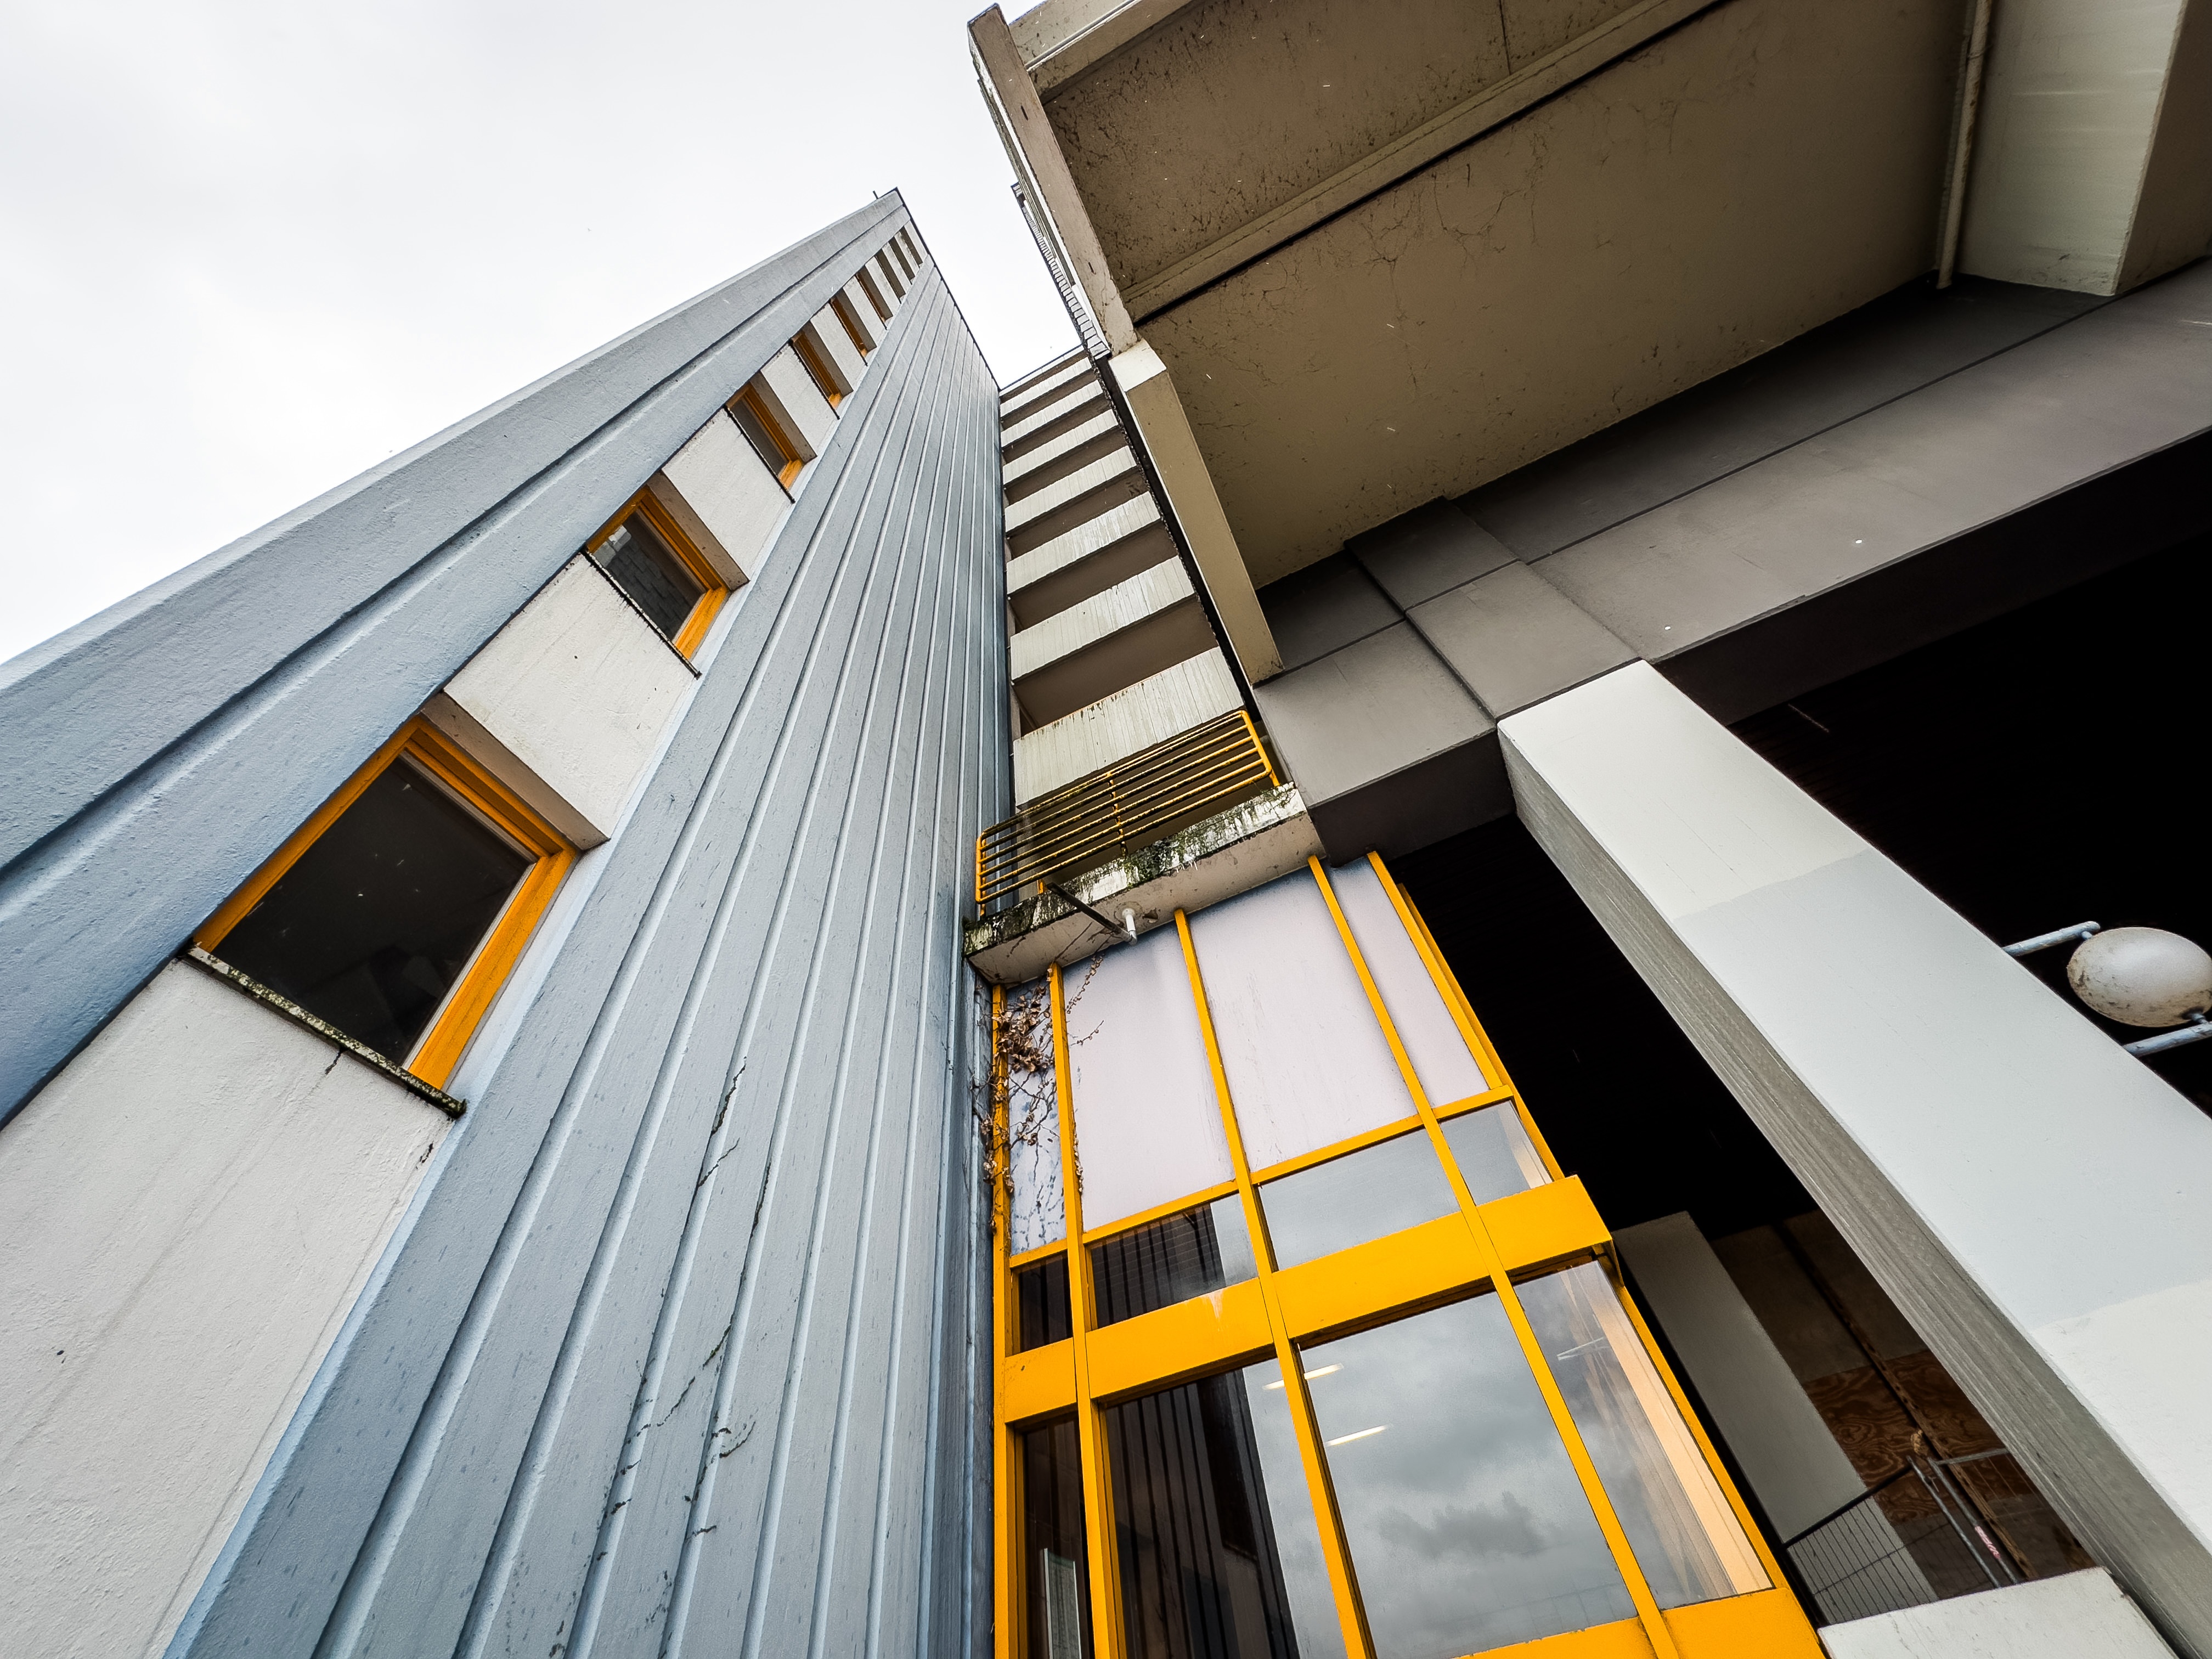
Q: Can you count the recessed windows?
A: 9